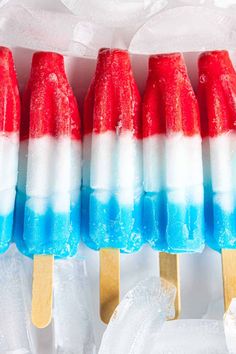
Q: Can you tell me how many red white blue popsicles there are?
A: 5